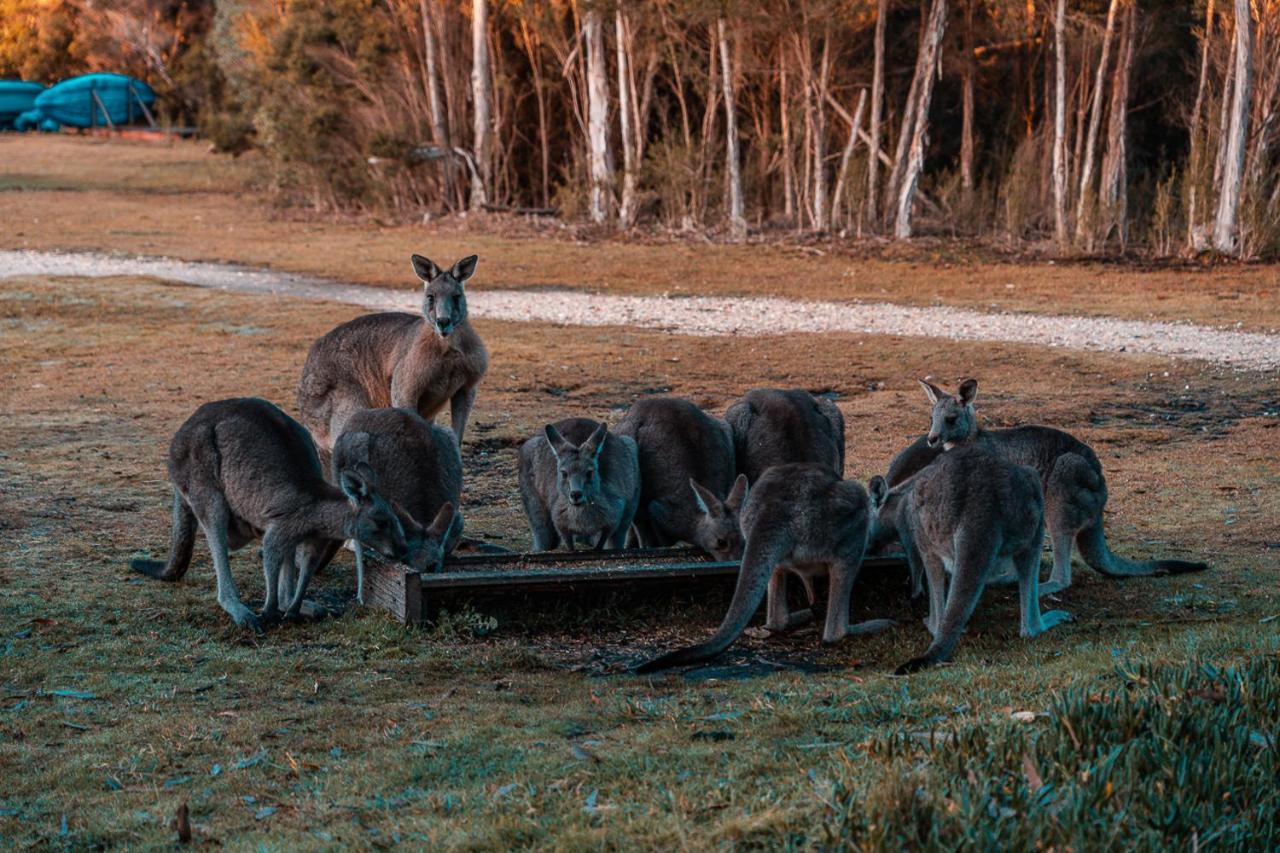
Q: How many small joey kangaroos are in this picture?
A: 0